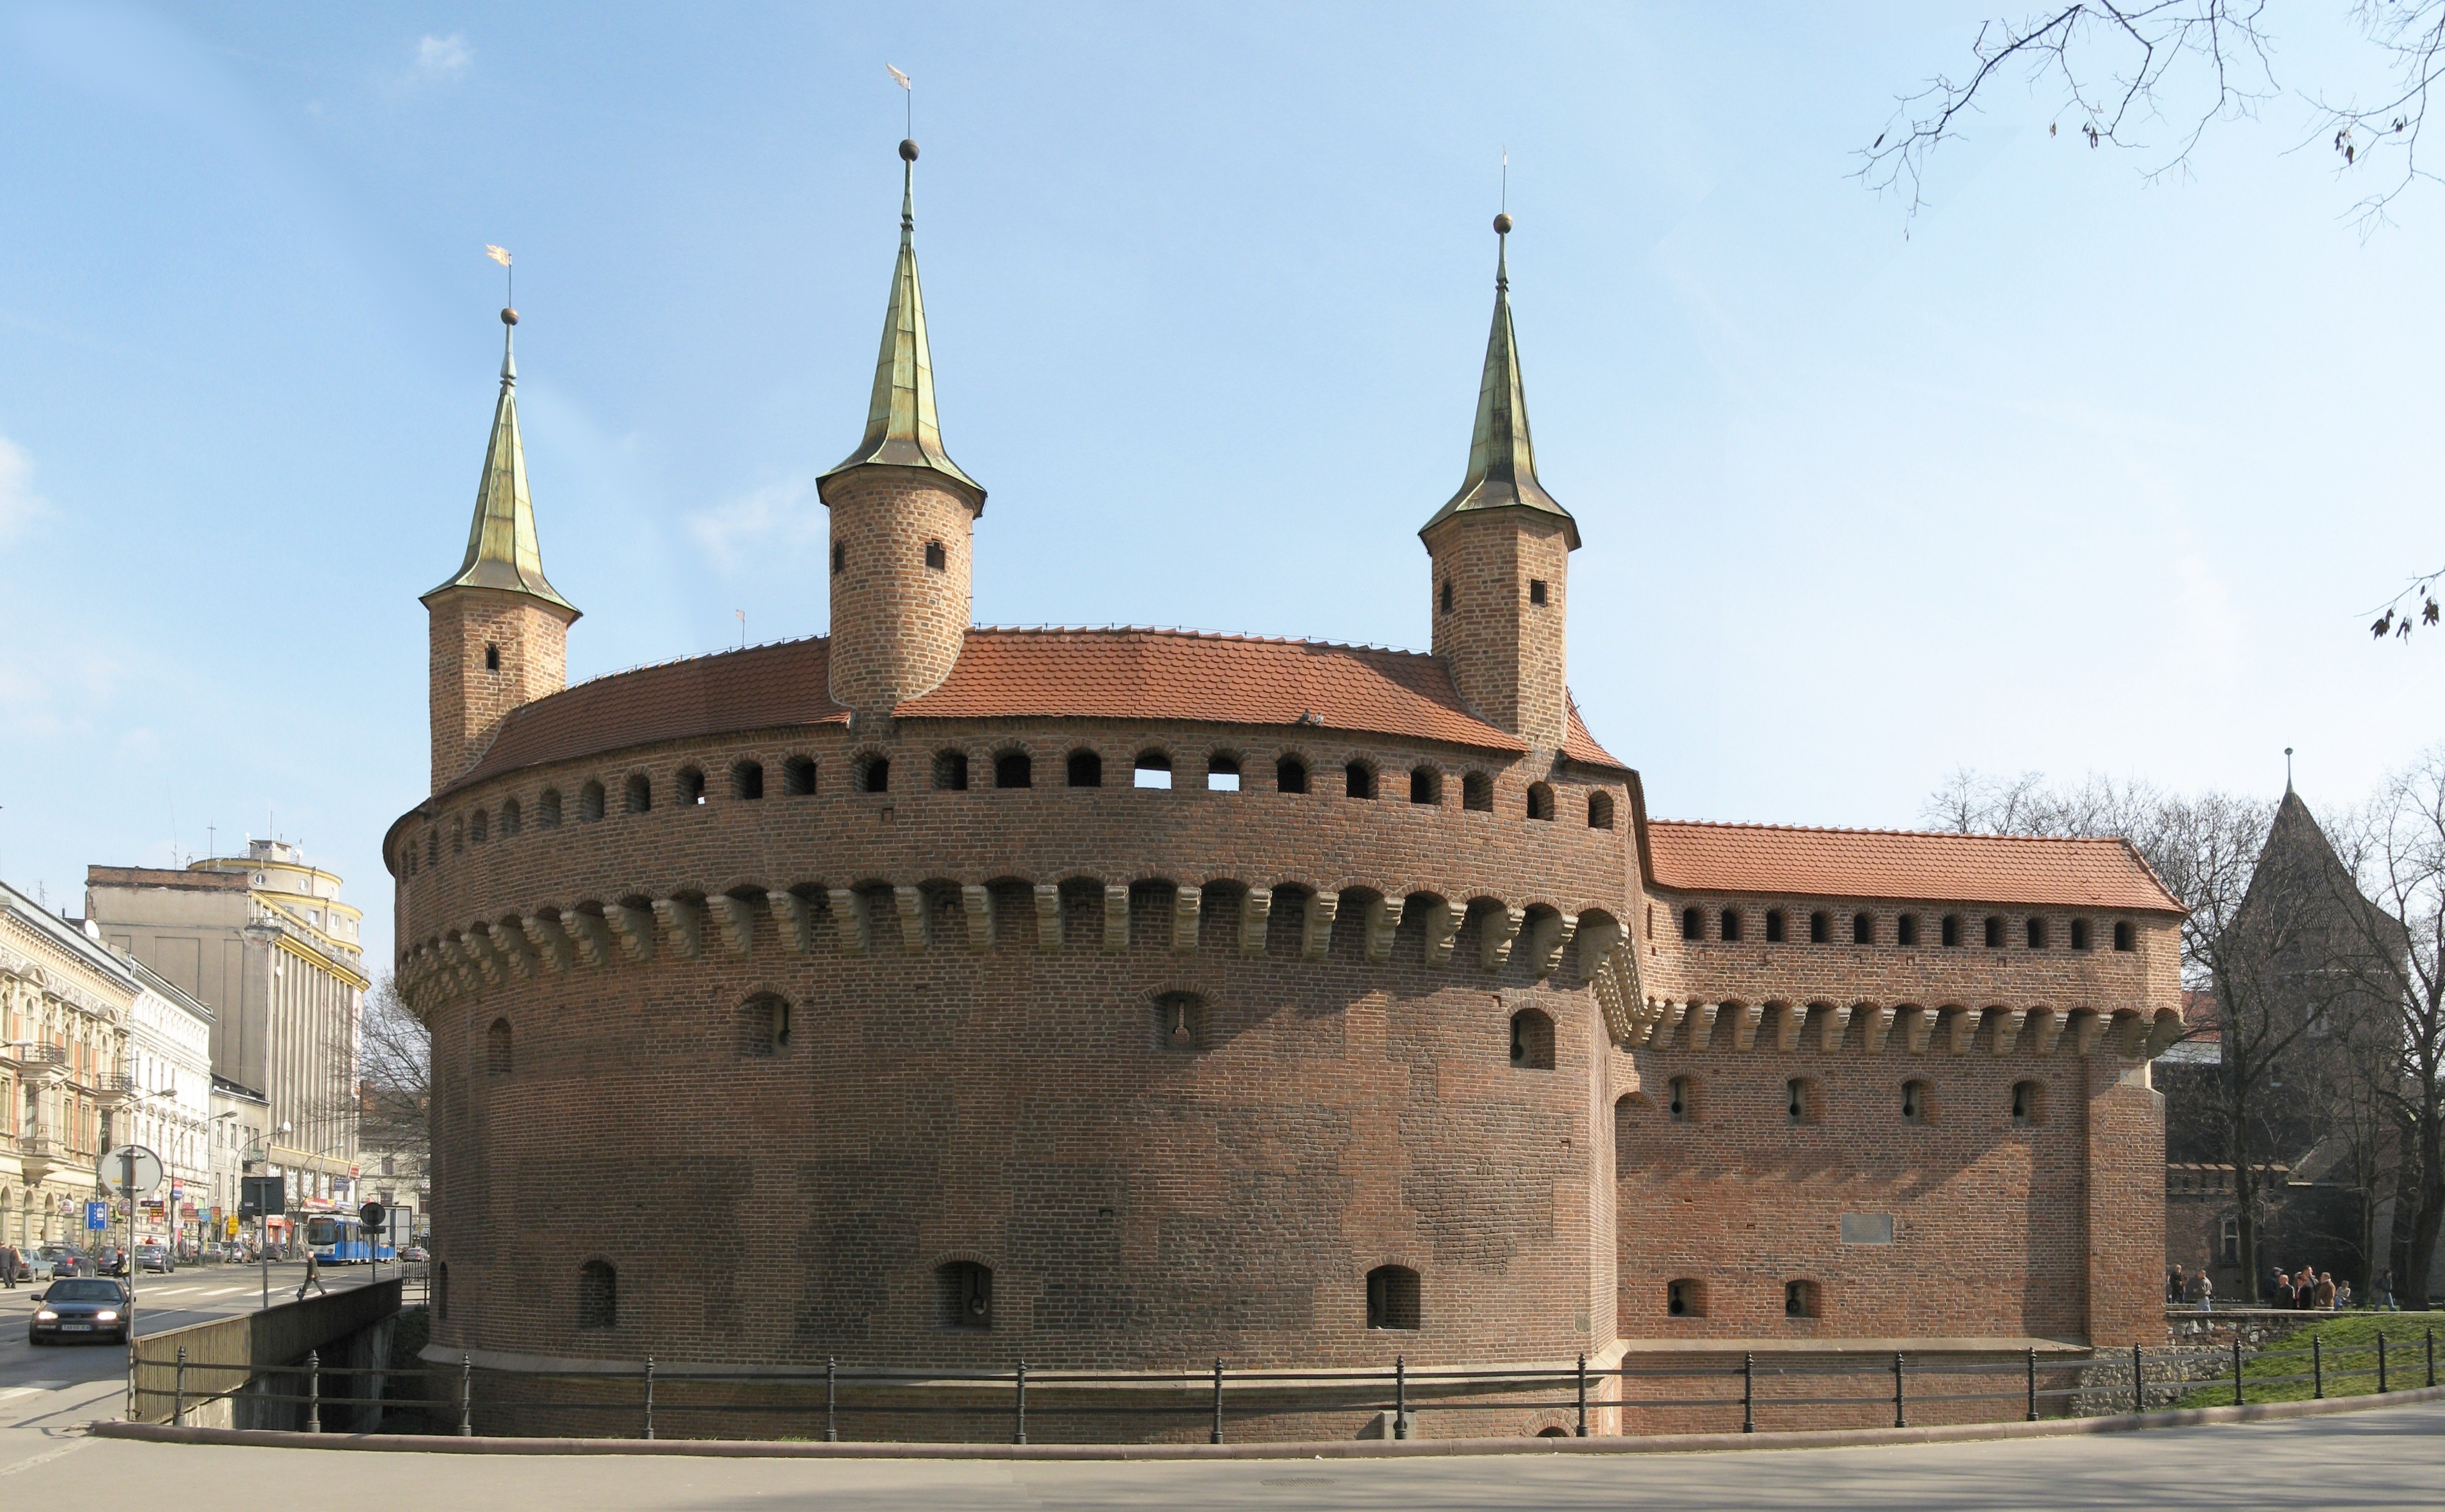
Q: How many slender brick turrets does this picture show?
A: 3